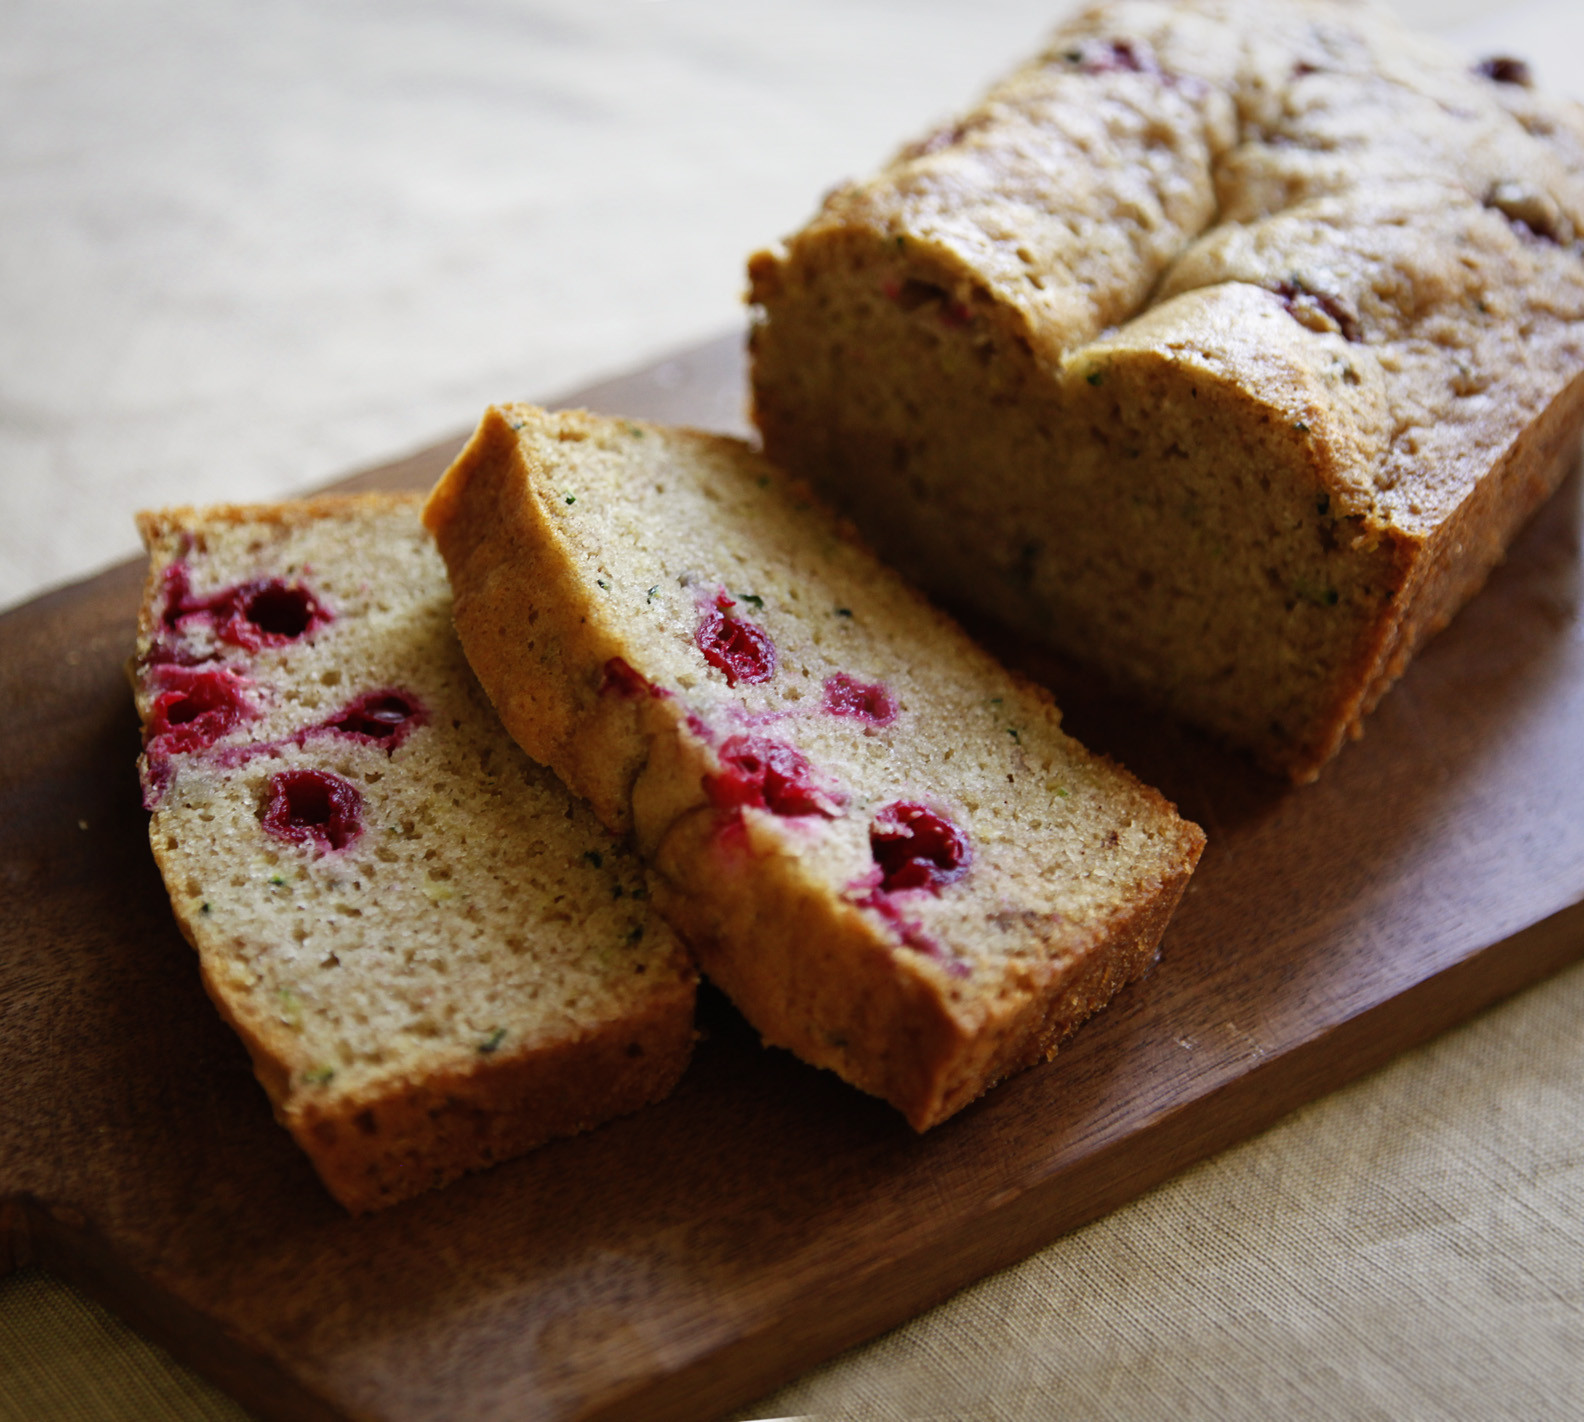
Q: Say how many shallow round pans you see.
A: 0